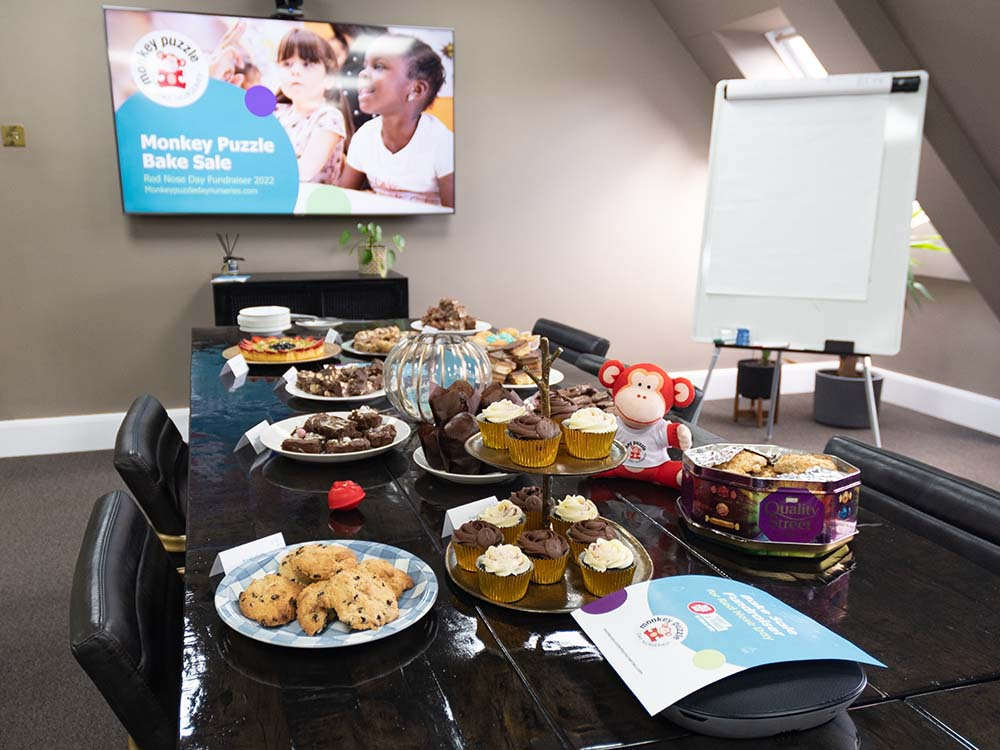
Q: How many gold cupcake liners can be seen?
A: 12